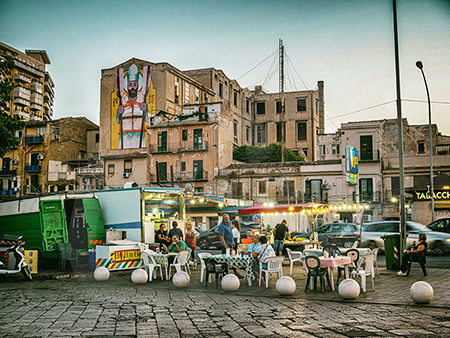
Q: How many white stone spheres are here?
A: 7